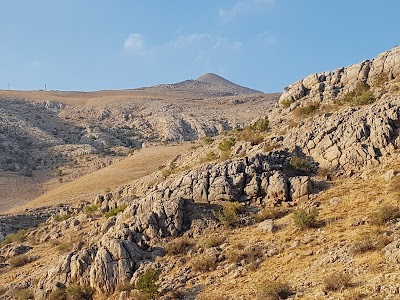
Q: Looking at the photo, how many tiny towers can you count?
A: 2